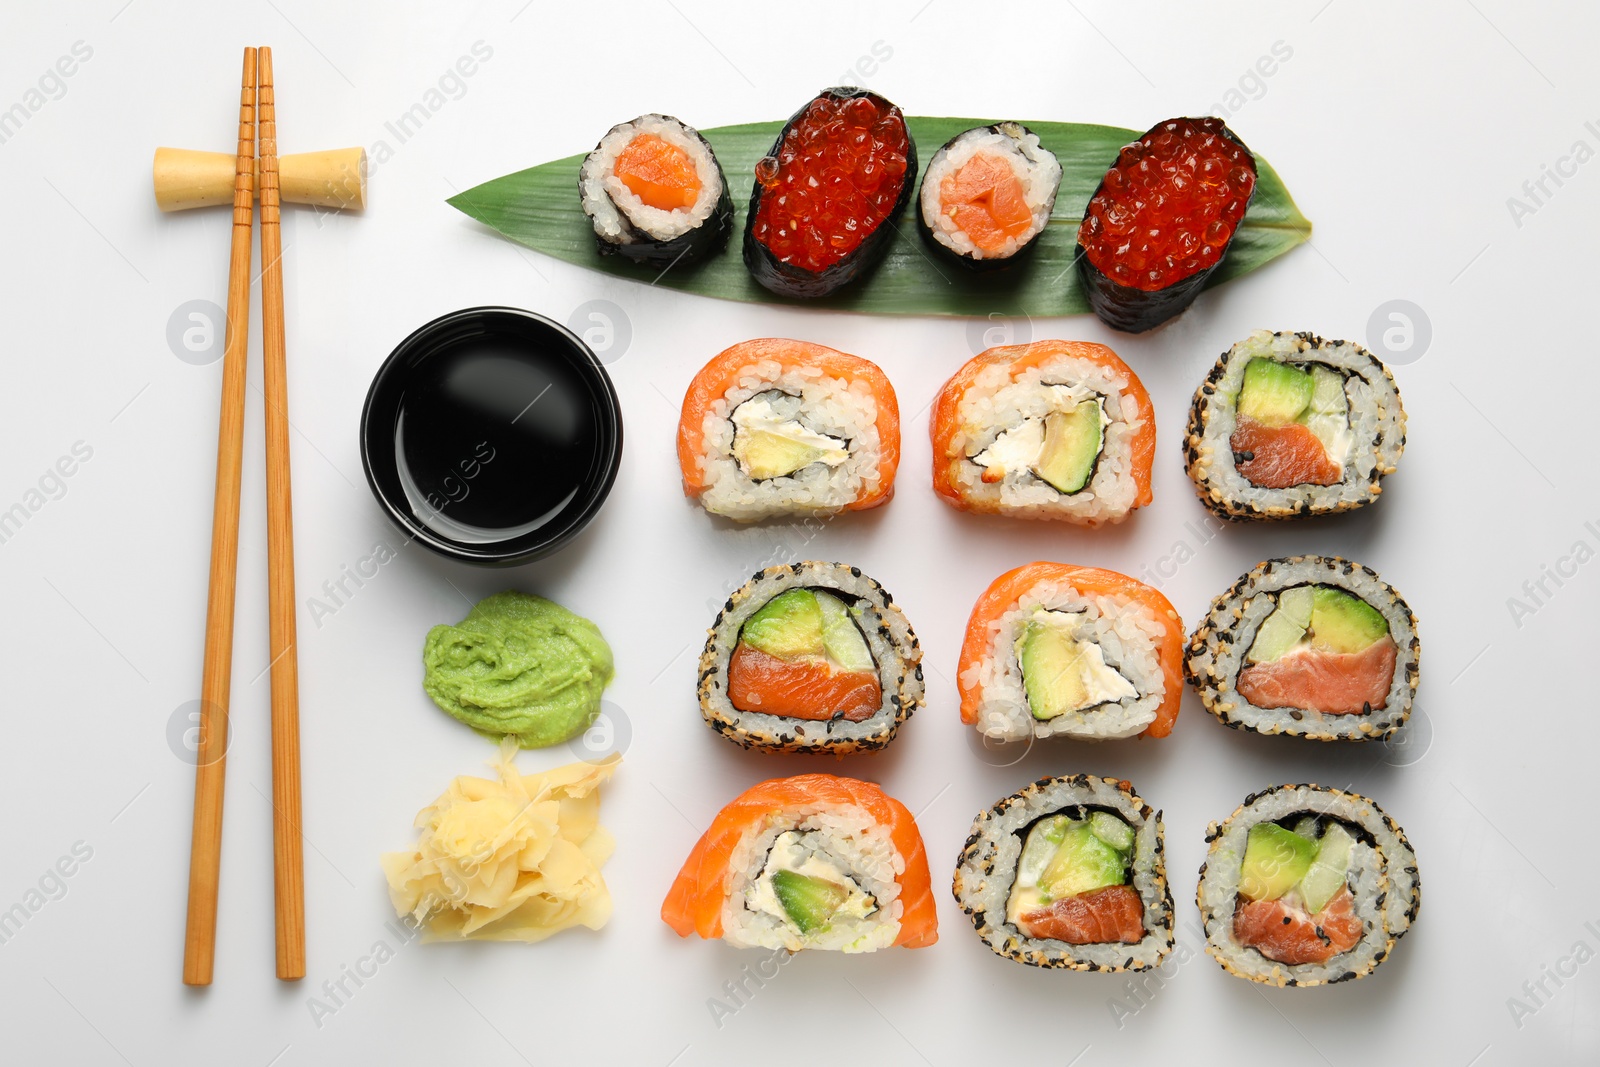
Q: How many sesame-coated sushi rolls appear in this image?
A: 5